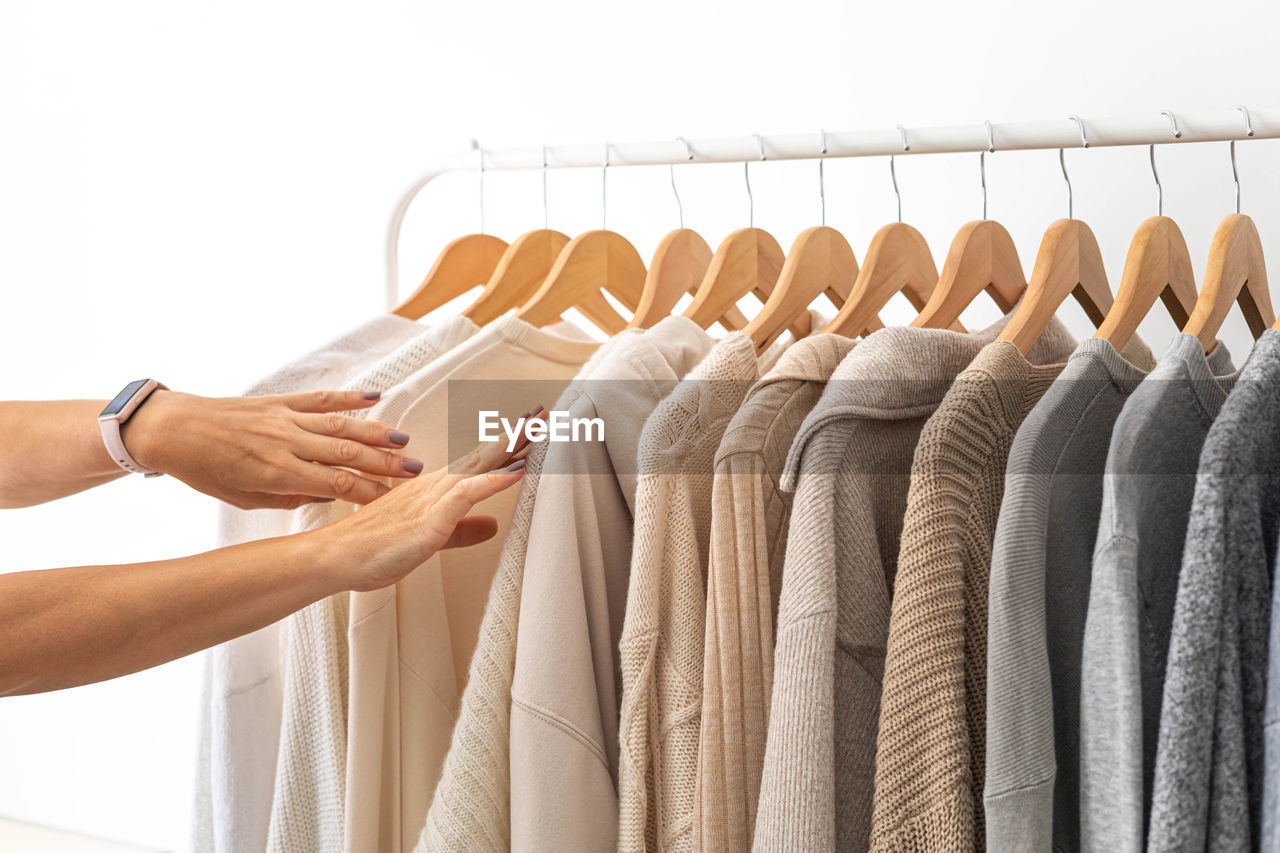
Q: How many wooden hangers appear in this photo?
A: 11